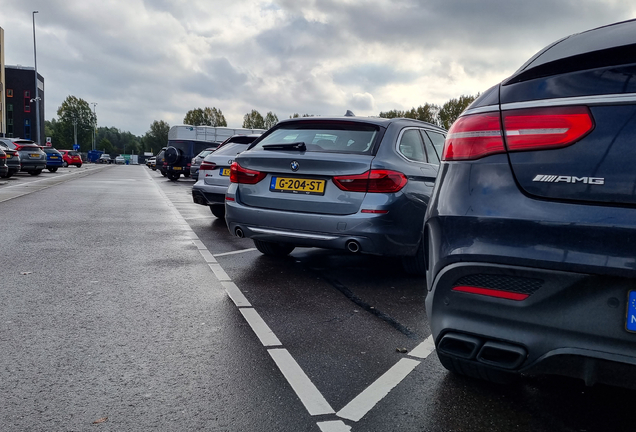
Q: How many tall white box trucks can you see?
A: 1